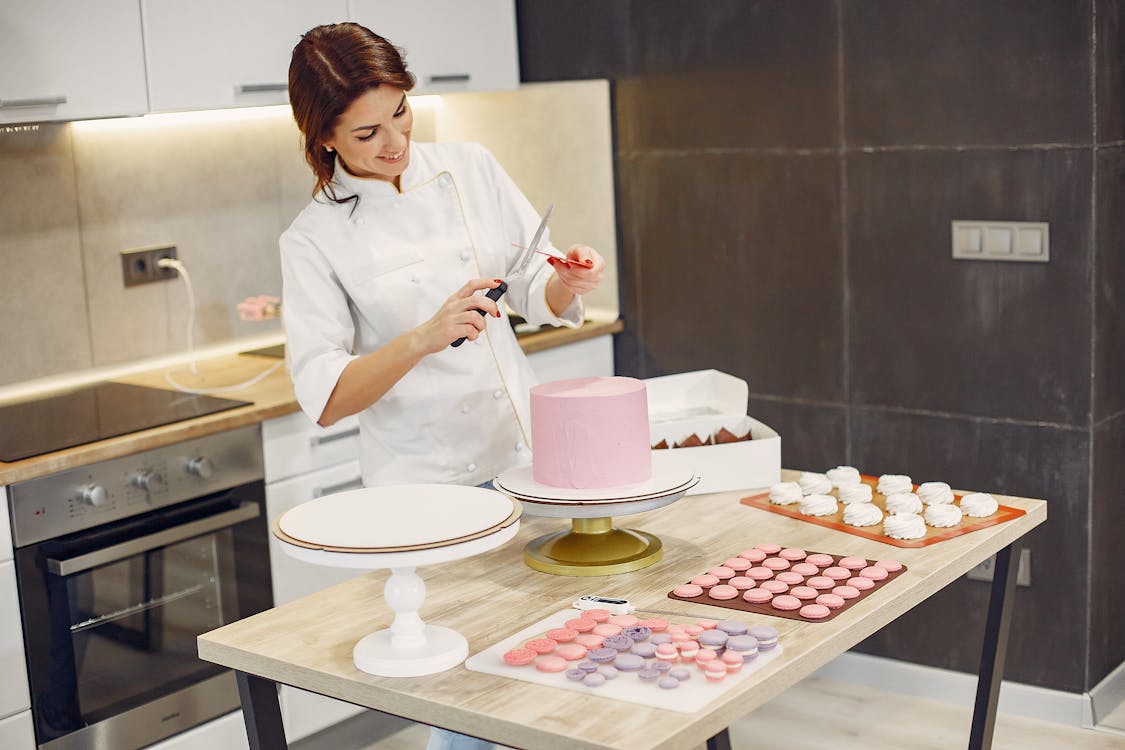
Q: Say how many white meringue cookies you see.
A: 12